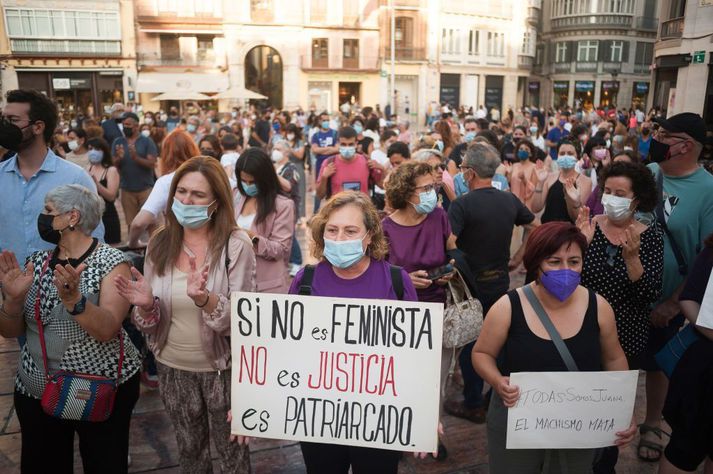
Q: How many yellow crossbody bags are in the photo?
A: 0